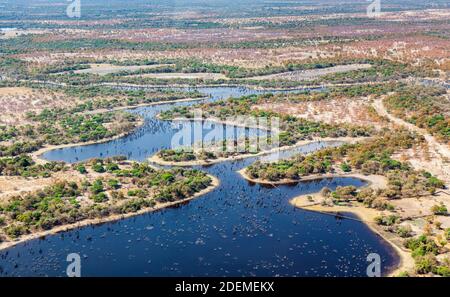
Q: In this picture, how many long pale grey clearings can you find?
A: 3